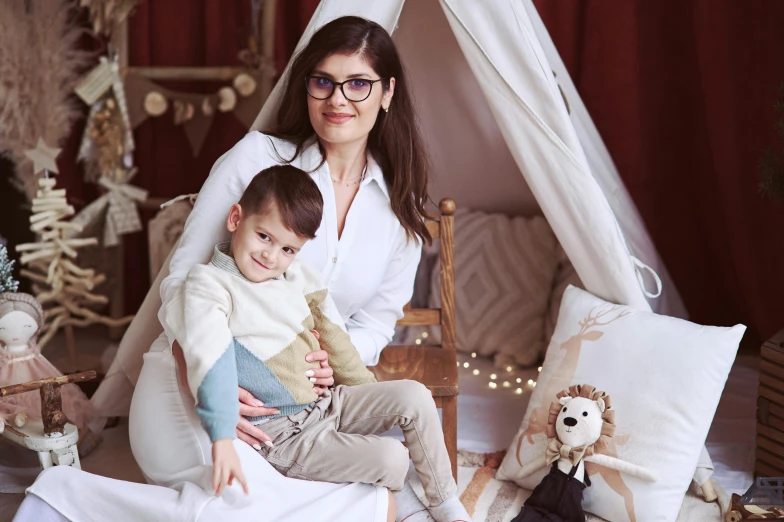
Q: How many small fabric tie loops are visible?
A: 1